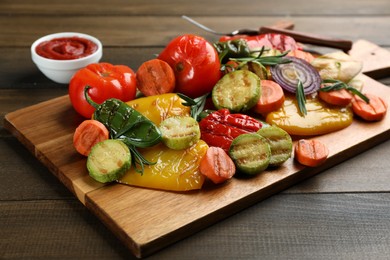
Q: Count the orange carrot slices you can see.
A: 7